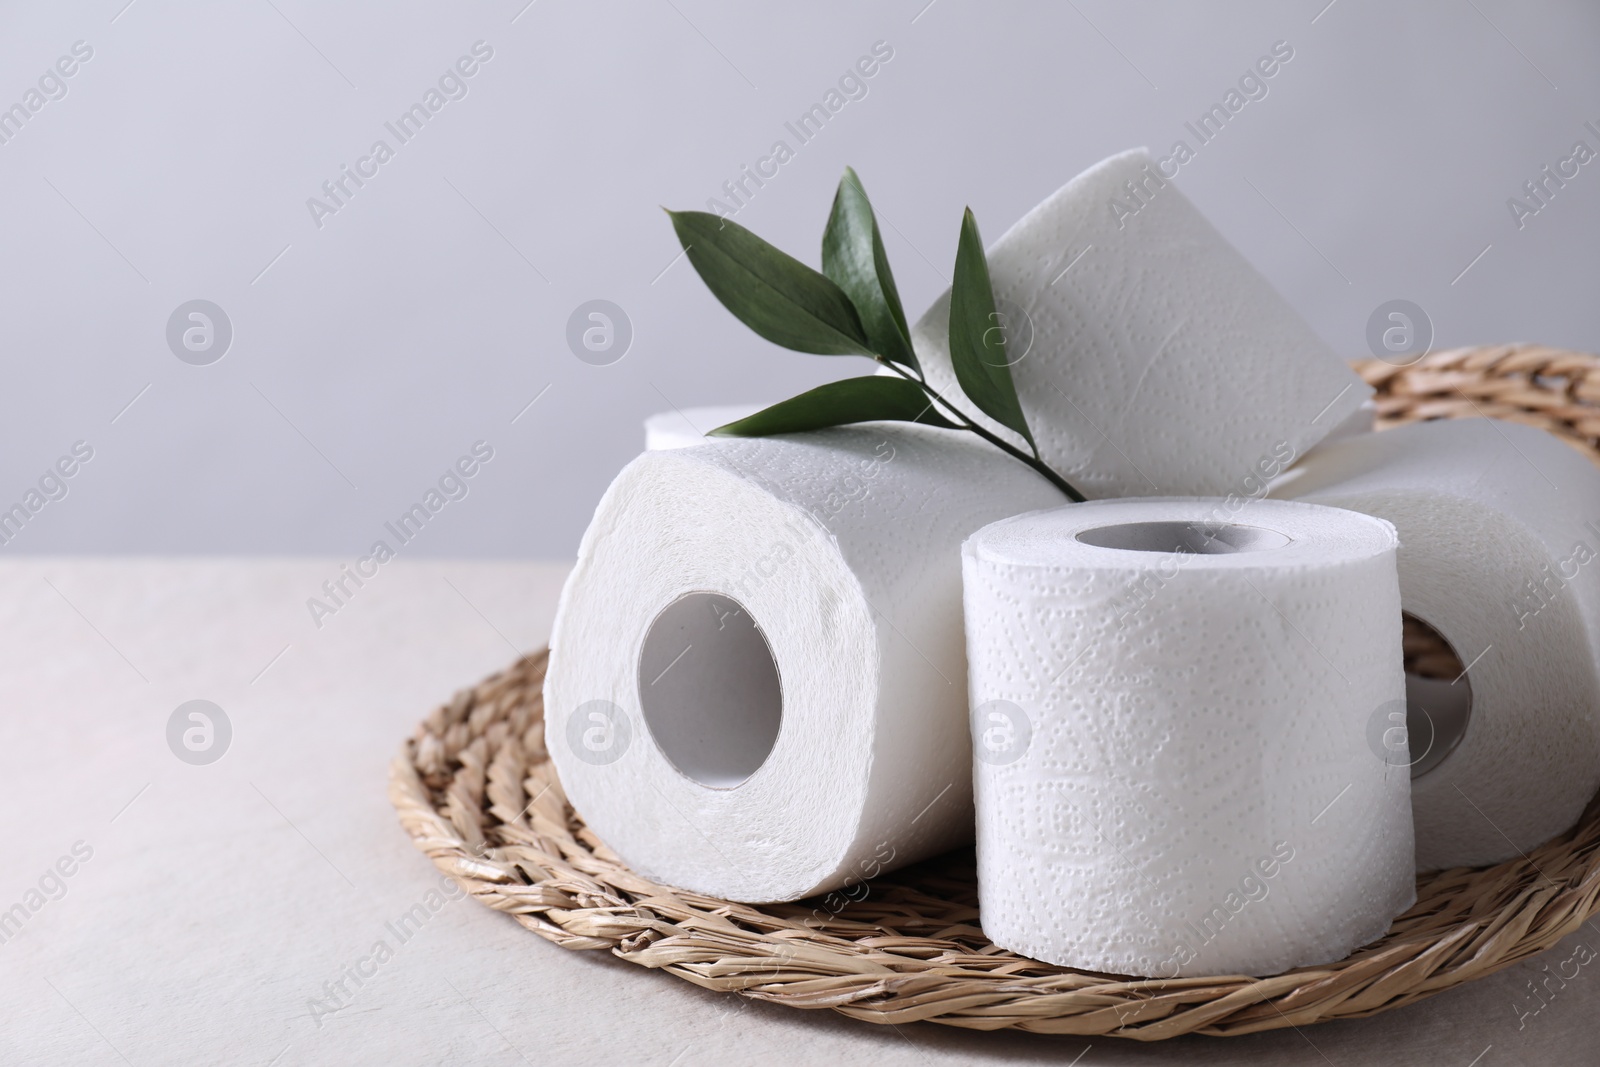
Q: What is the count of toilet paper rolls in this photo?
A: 5